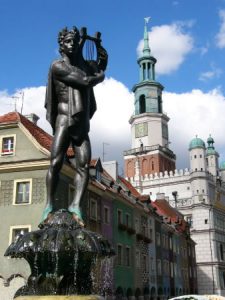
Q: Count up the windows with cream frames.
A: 3